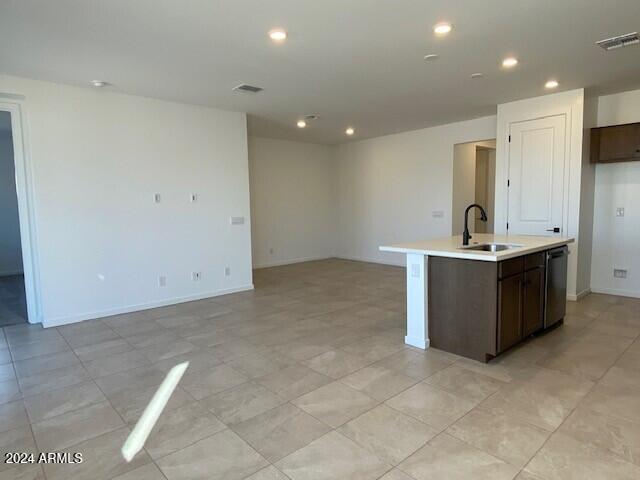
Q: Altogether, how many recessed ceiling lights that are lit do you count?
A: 6